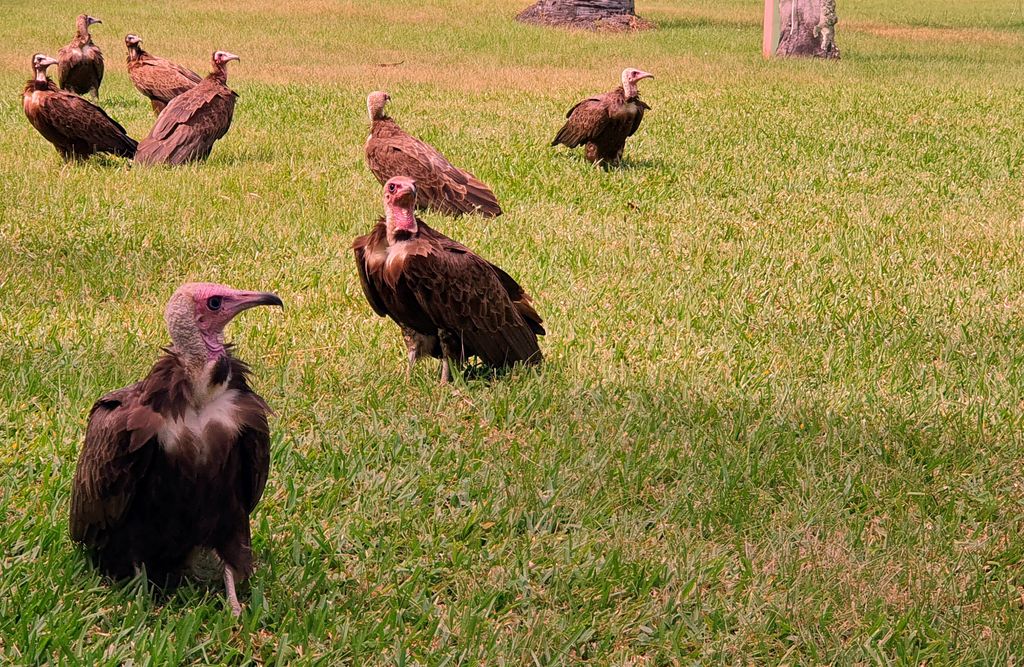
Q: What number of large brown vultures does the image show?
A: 8